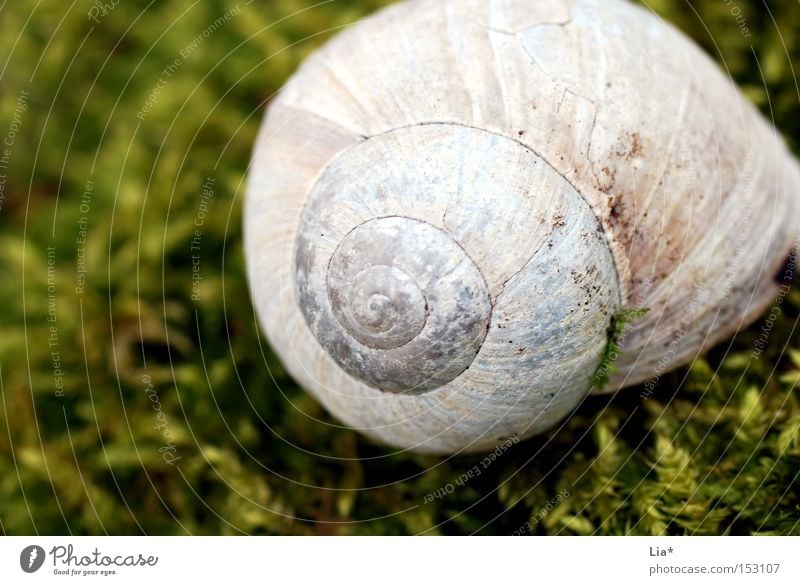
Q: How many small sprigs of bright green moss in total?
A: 1